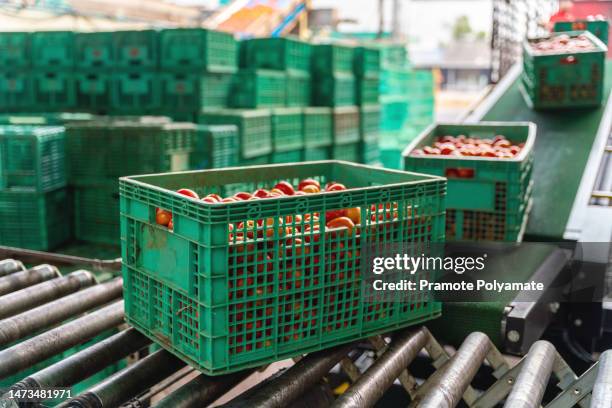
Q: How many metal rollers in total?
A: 13